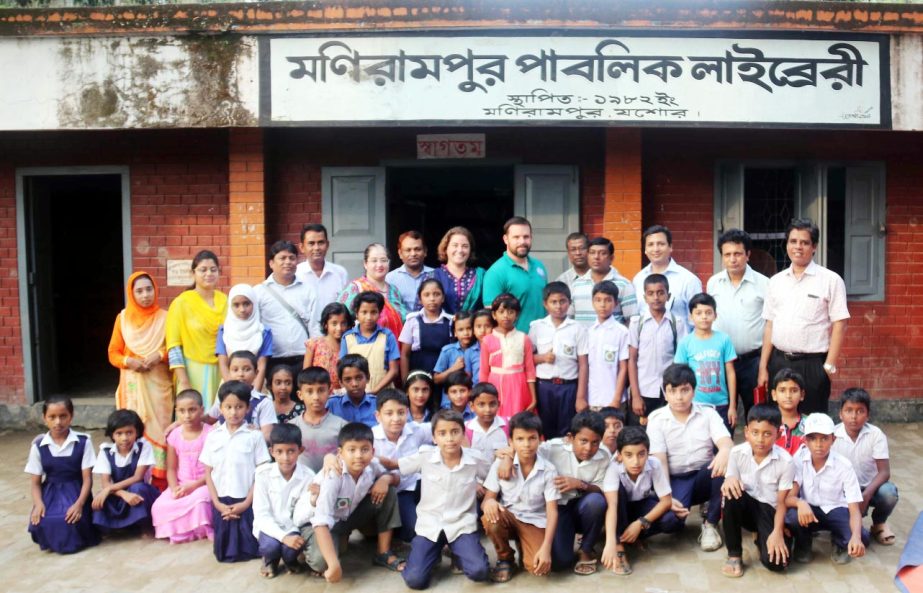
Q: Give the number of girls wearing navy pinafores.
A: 3